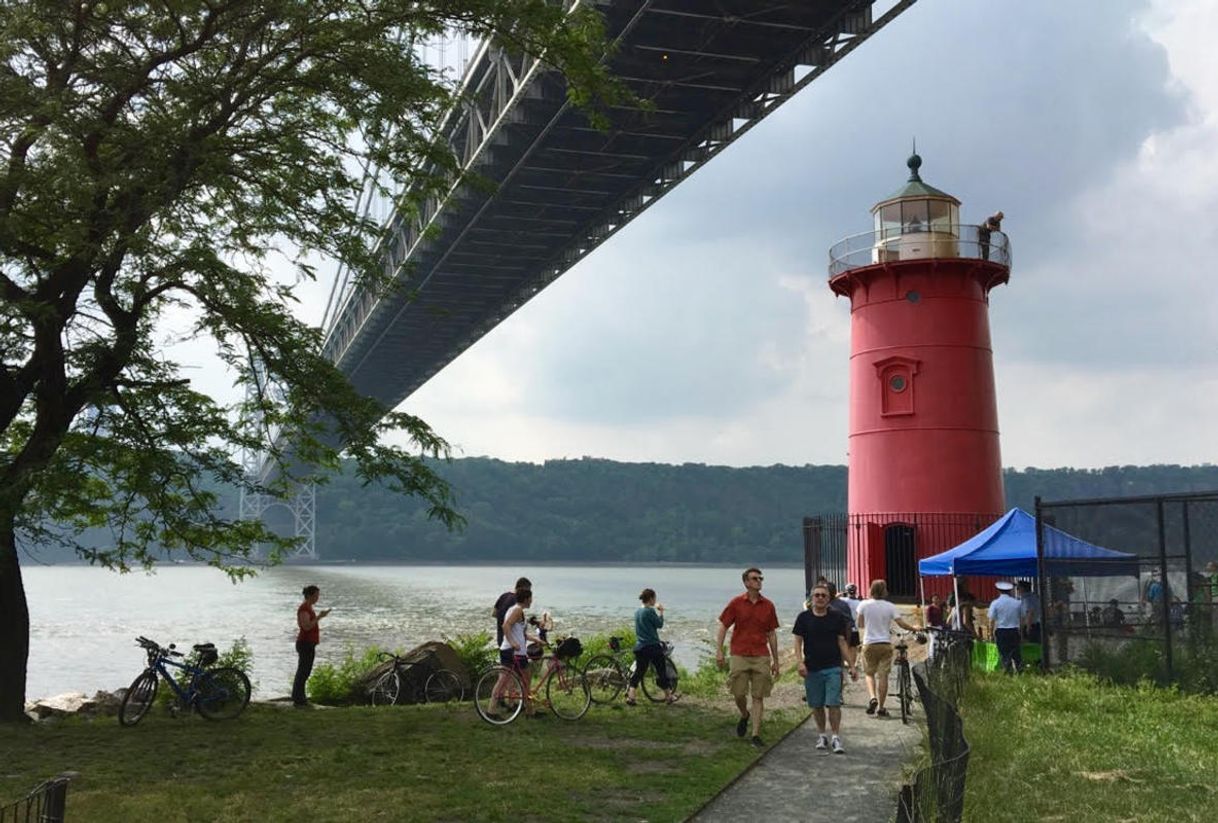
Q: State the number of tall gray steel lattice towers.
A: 1